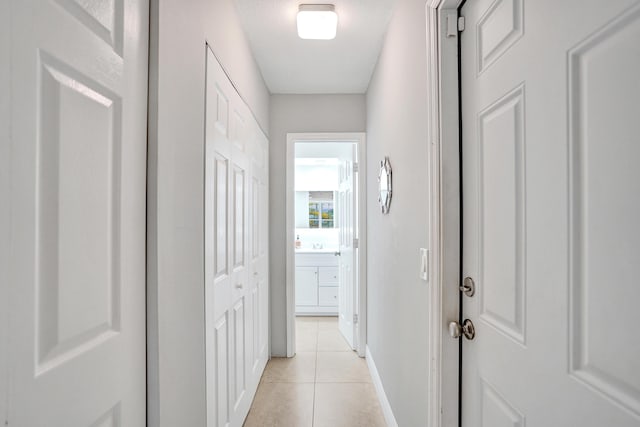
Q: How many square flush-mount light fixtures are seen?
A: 1